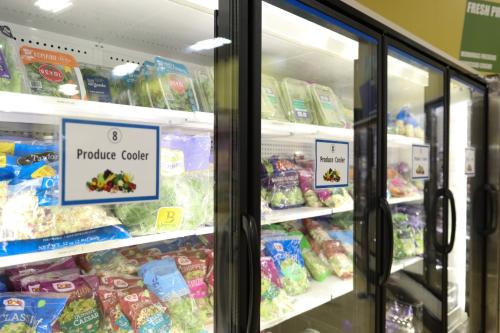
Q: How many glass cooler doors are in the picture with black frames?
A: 4